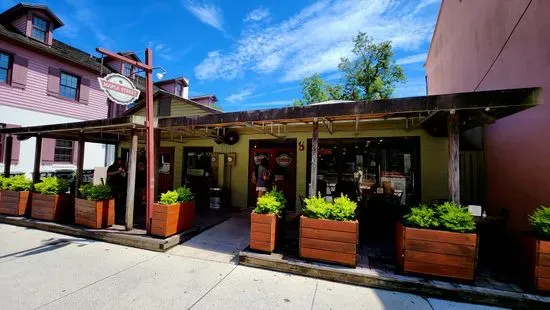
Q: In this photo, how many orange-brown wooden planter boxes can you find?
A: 8